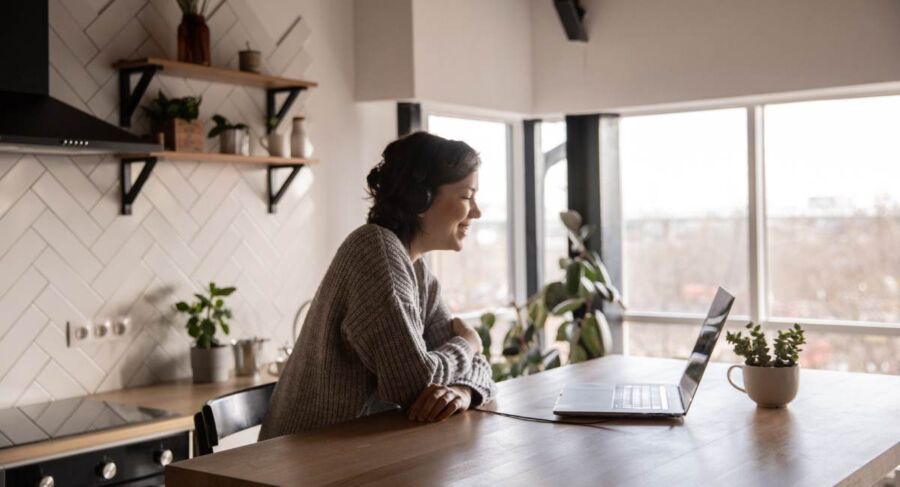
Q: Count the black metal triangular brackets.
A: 4